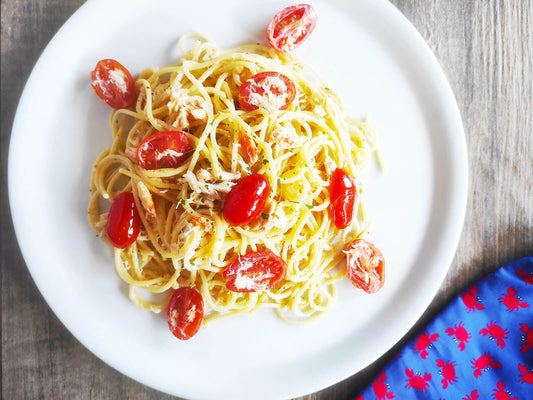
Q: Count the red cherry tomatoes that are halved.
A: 7